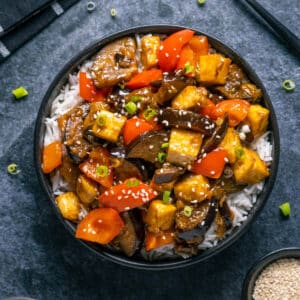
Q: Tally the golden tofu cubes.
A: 12